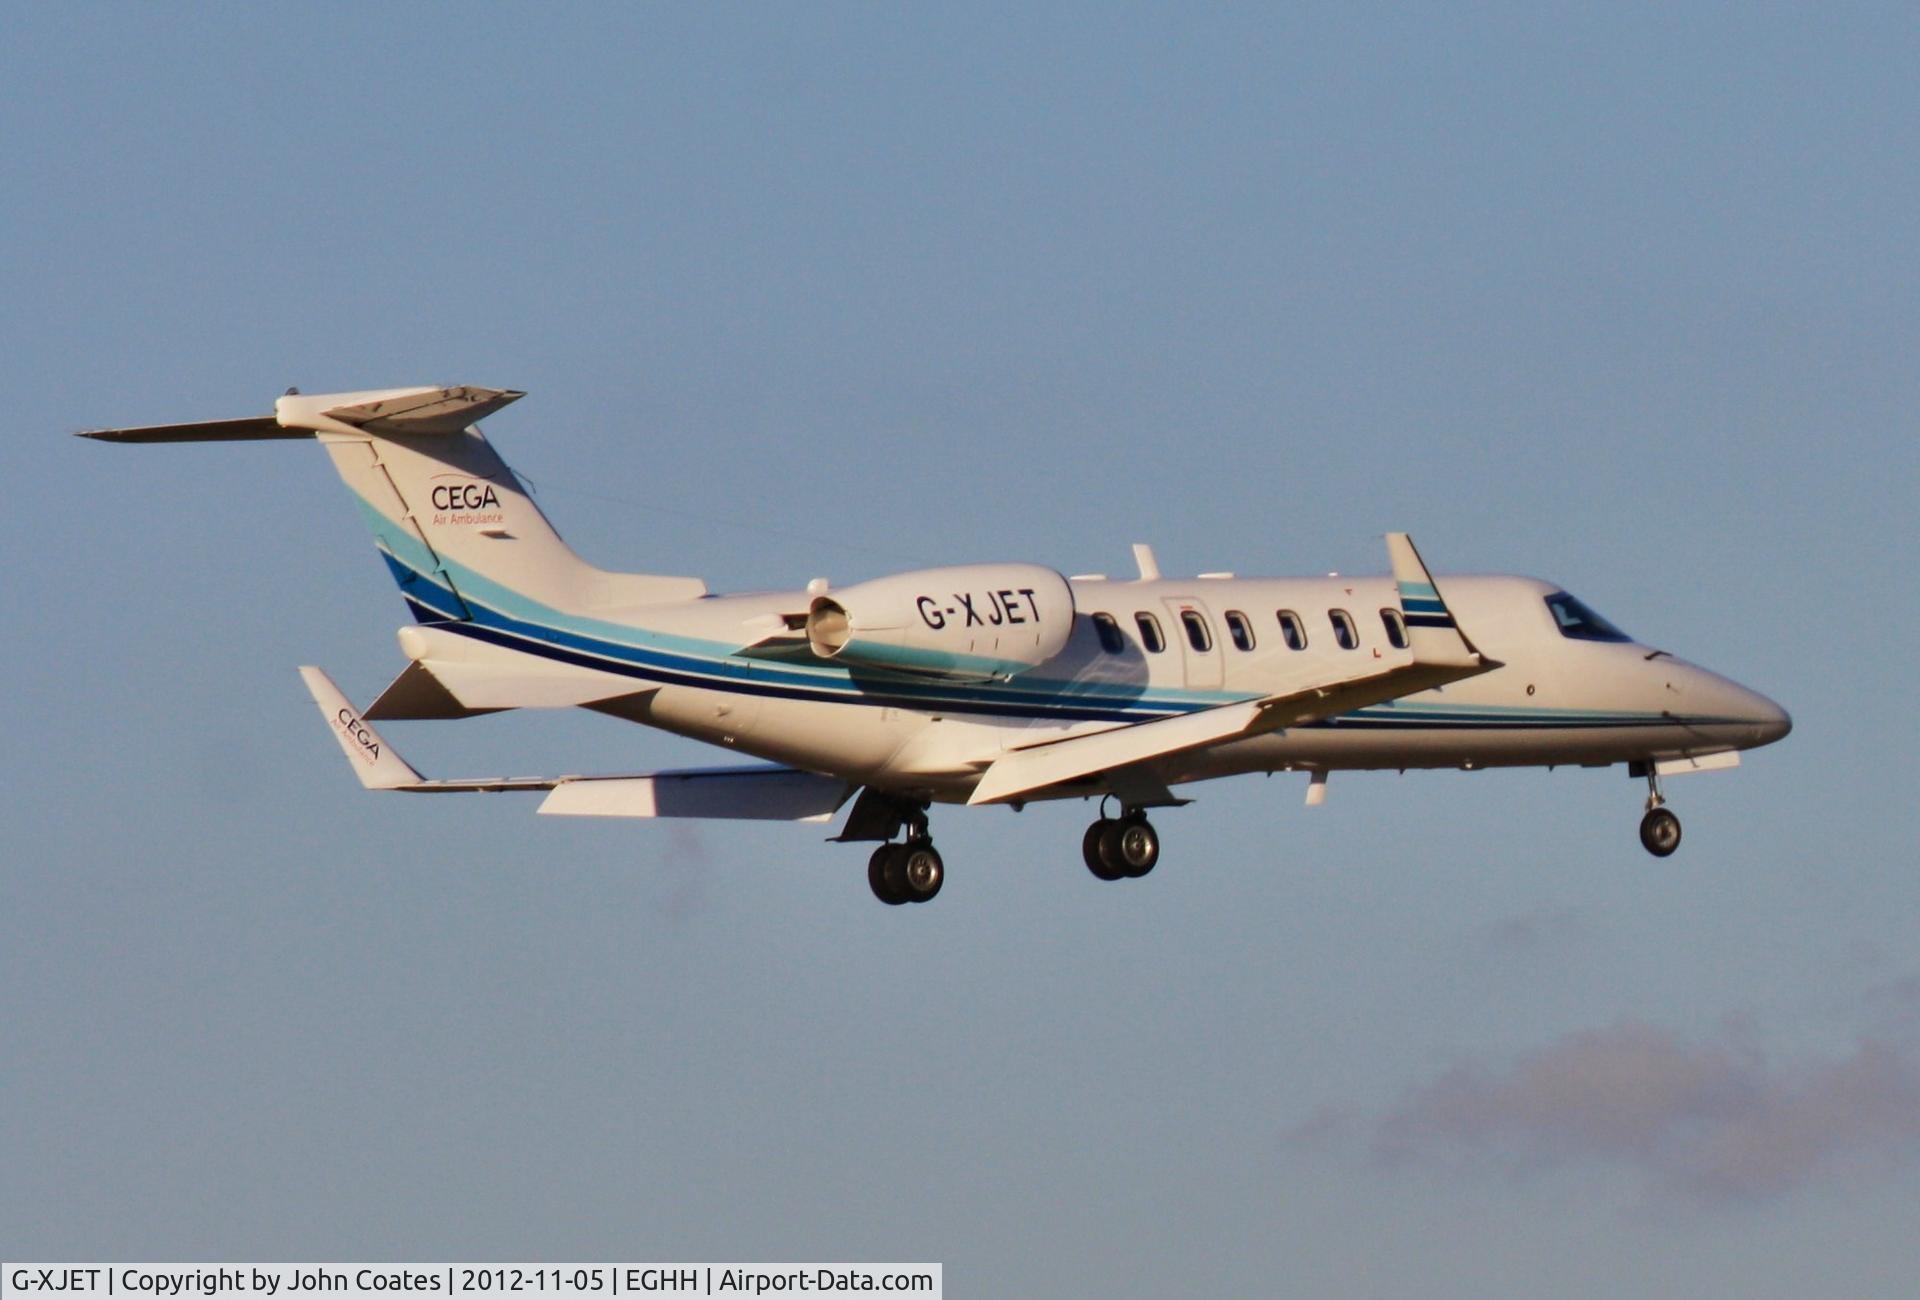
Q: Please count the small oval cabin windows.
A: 7